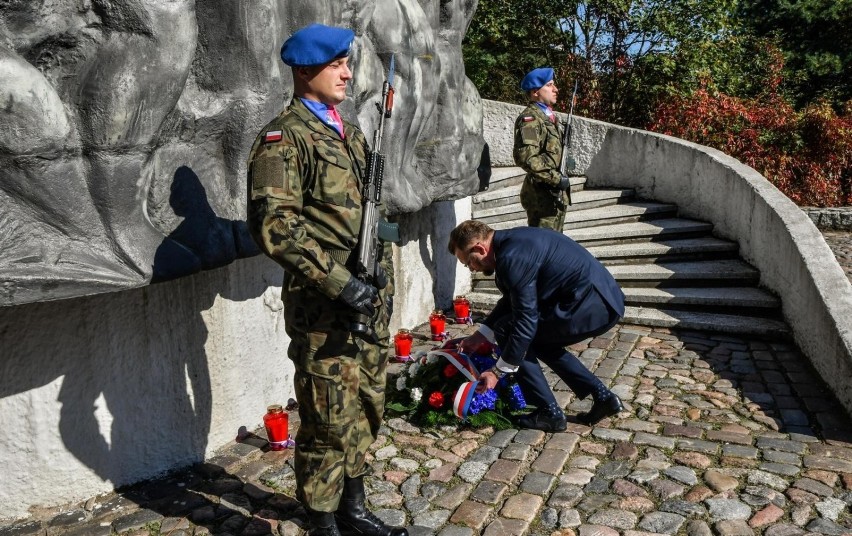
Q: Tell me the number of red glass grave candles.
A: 4